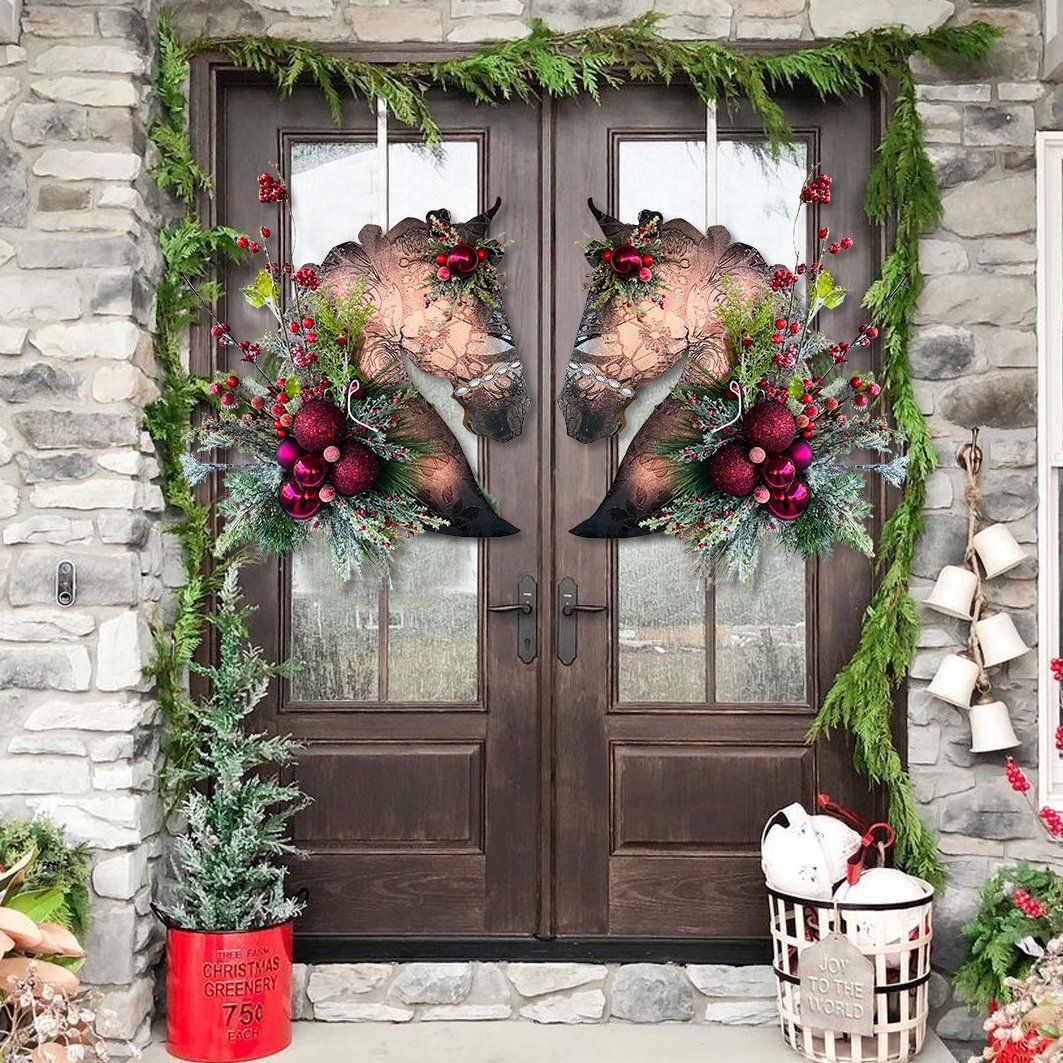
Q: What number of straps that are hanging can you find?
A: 2